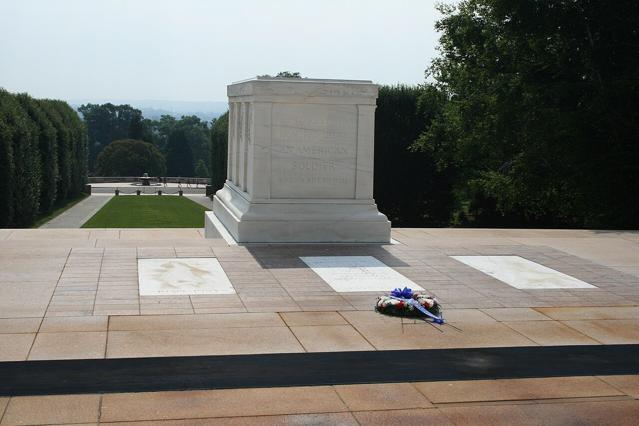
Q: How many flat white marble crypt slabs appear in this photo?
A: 3